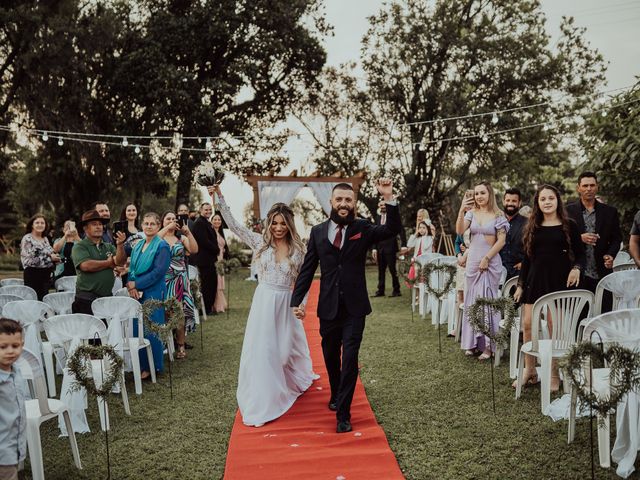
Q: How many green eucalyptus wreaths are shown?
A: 8